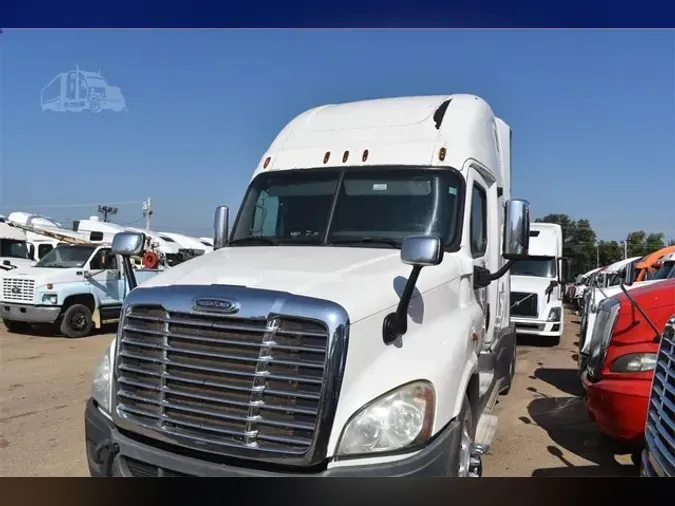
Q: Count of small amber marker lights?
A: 5